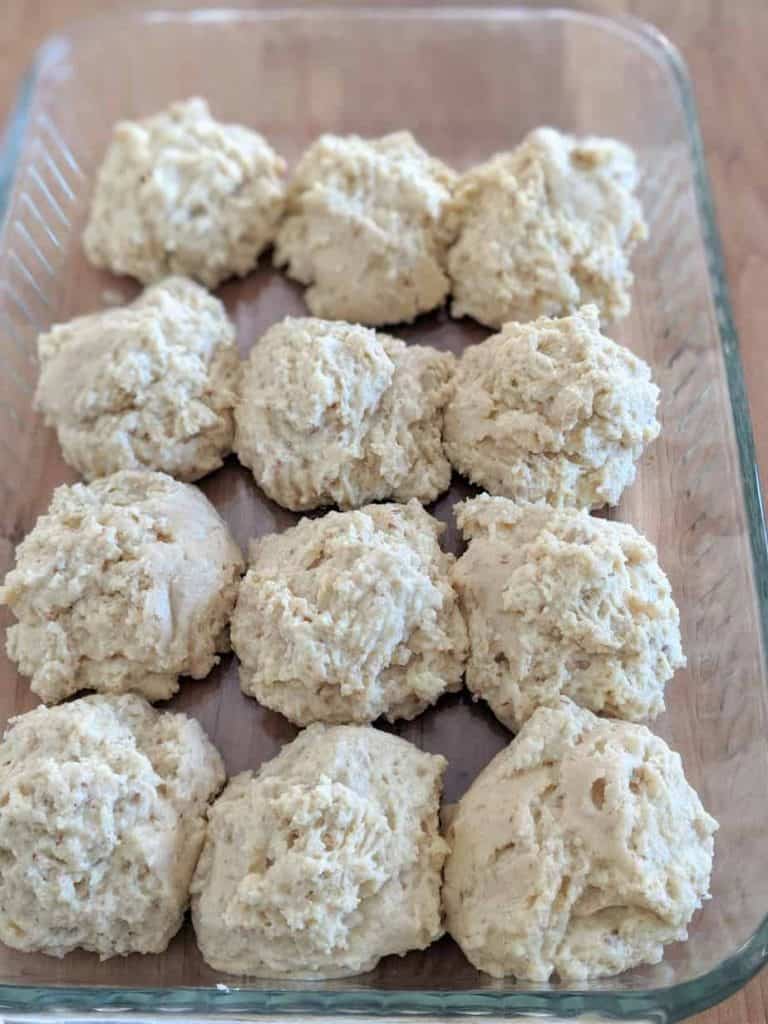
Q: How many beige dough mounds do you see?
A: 12